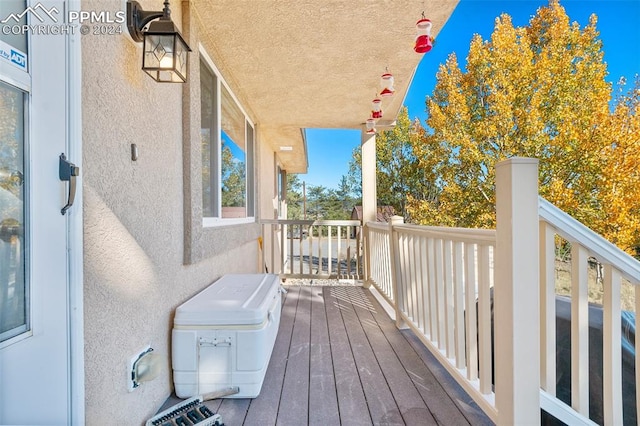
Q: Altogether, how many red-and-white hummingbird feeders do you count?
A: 4